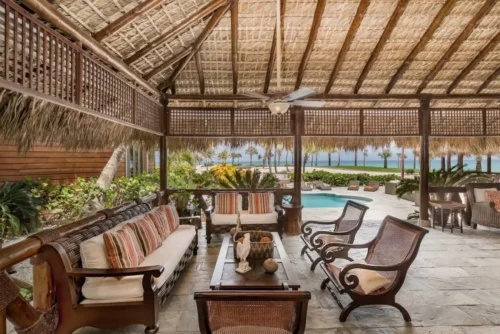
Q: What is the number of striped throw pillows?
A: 6